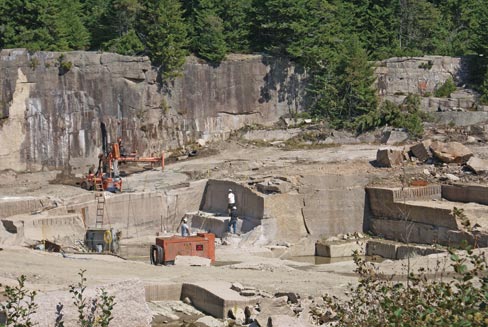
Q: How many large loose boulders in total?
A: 4